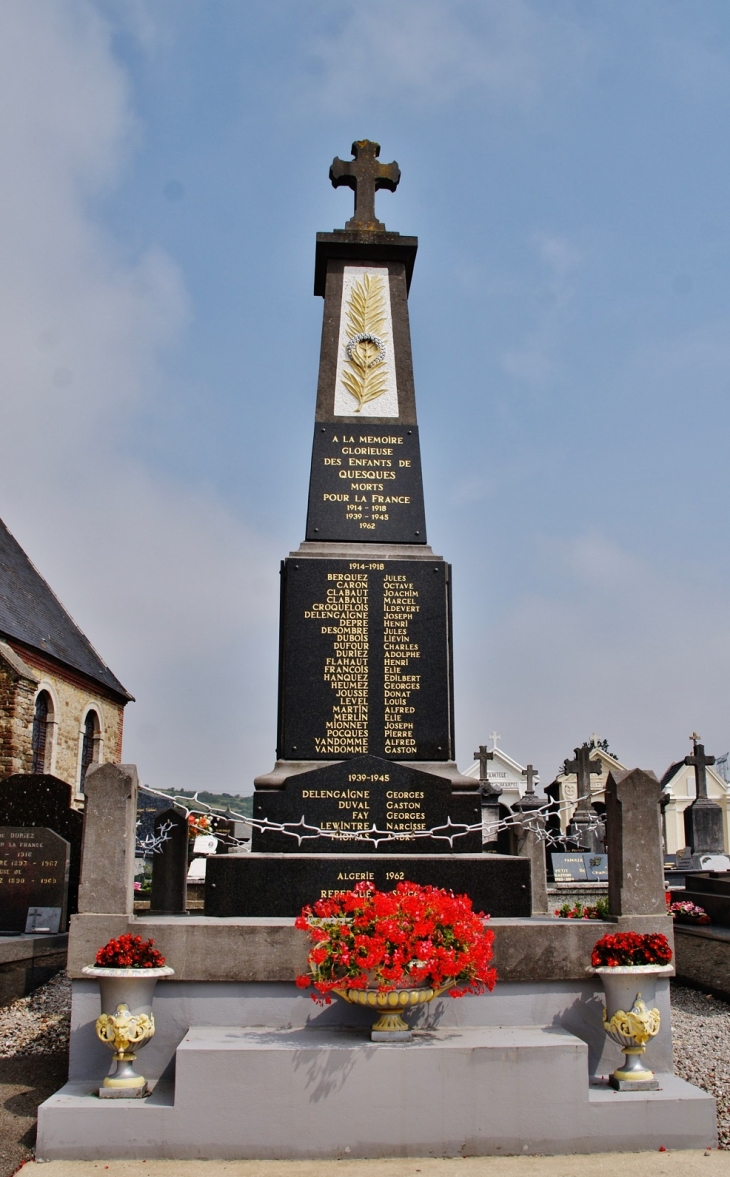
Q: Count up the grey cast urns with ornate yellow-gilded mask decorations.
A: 2